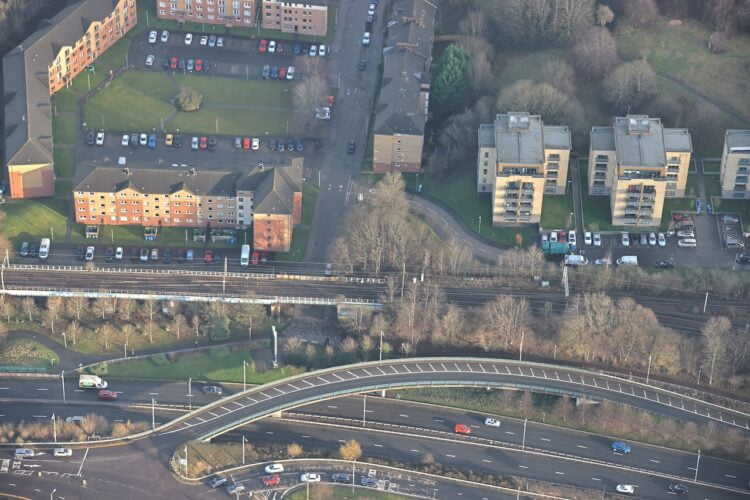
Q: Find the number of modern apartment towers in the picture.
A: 3